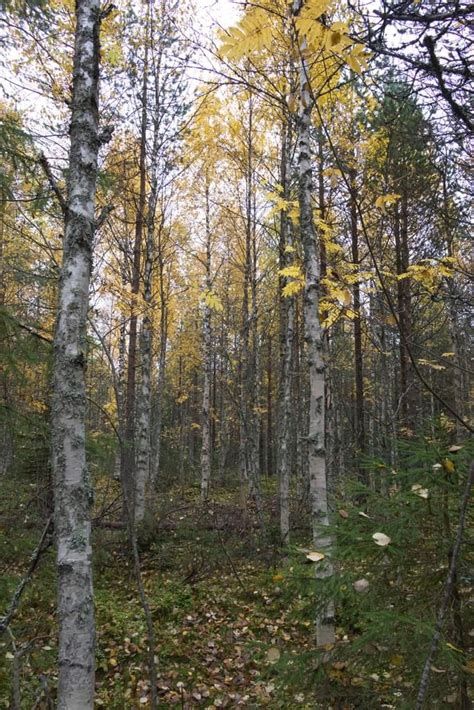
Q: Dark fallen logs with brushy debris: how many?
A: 1